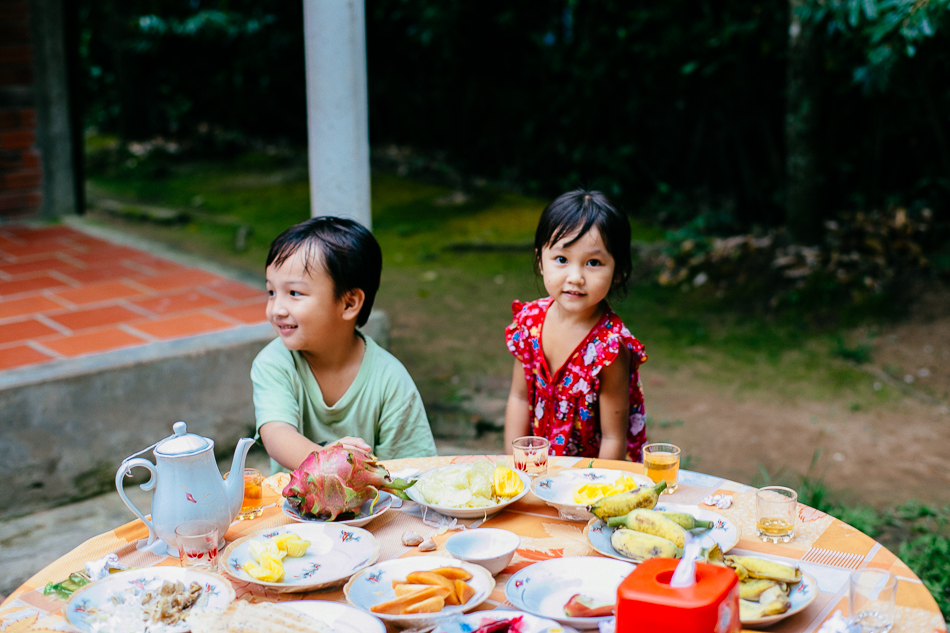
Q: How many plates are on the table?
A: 11